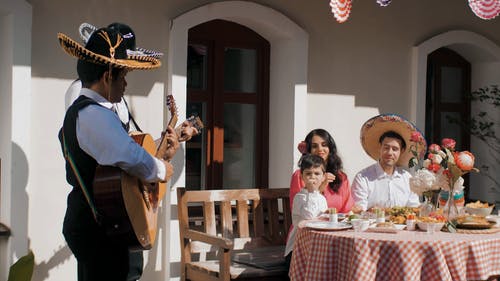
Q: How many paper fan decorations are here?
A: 3